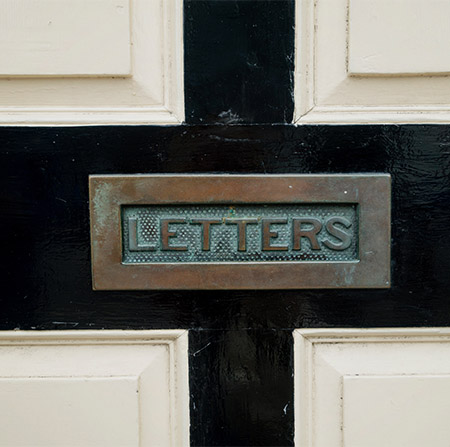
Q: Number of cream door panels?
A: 4